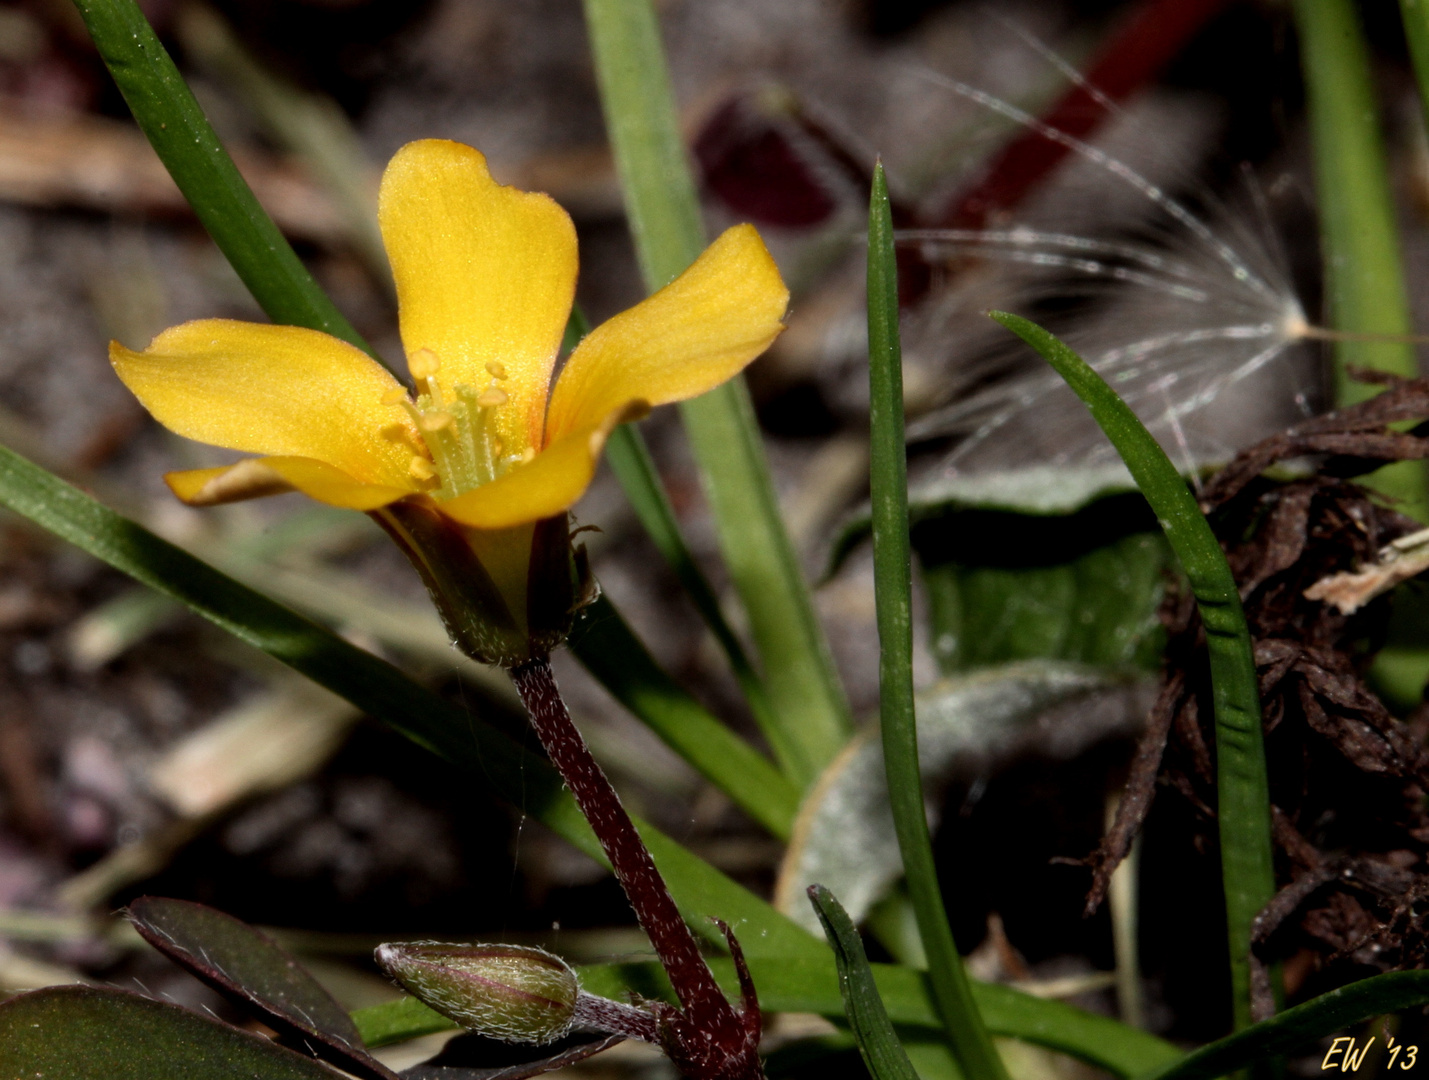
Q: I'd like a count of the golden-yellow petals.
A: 5